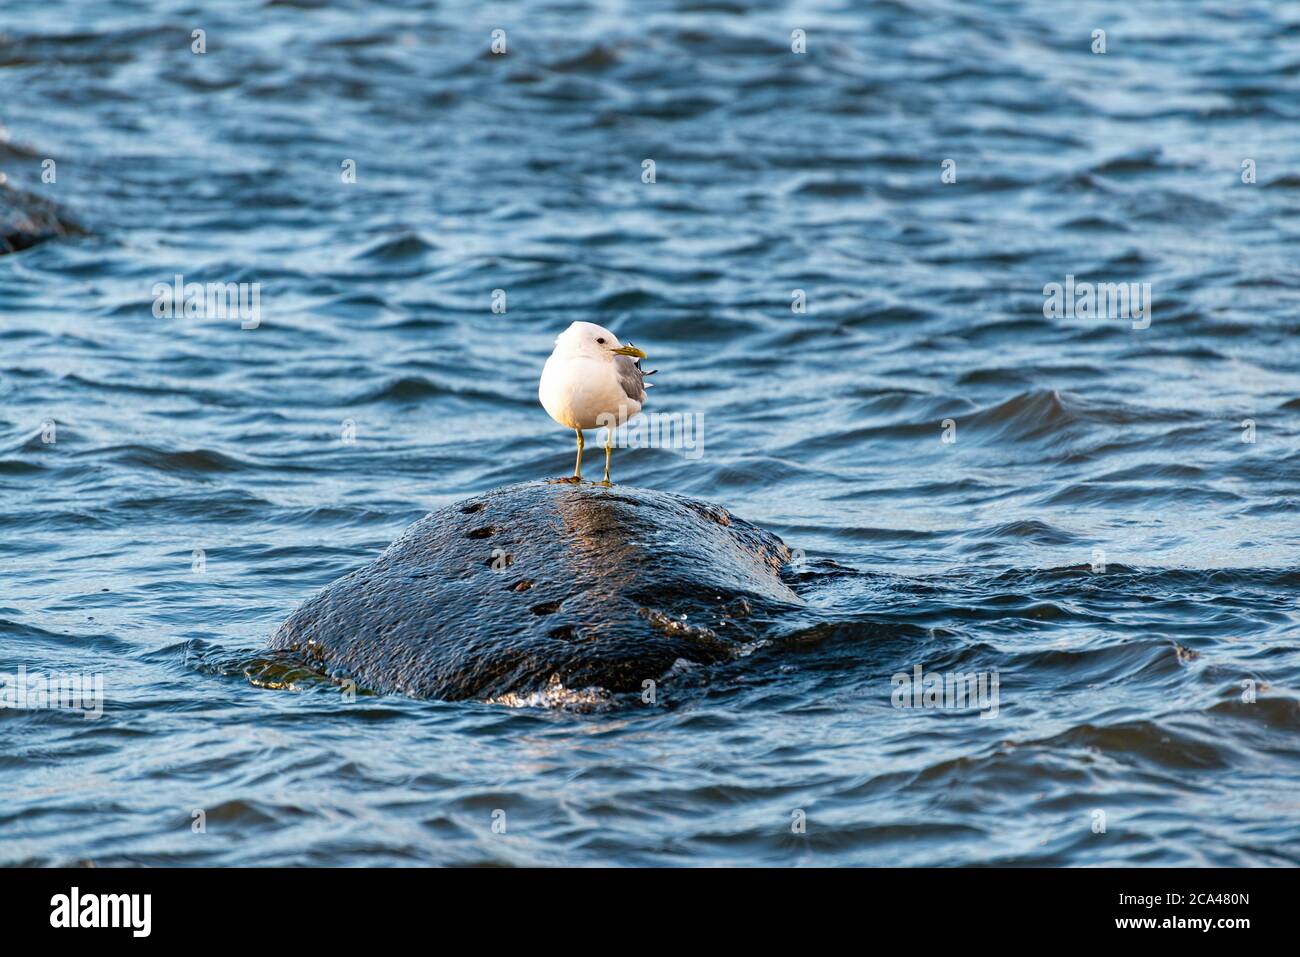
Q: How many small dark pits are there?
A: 6